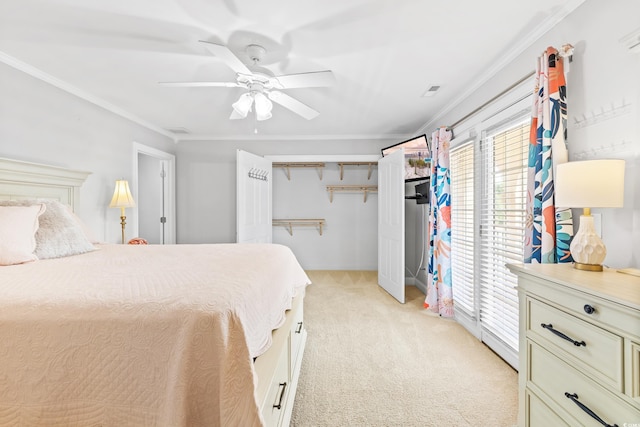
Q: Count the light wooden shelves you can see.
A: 4